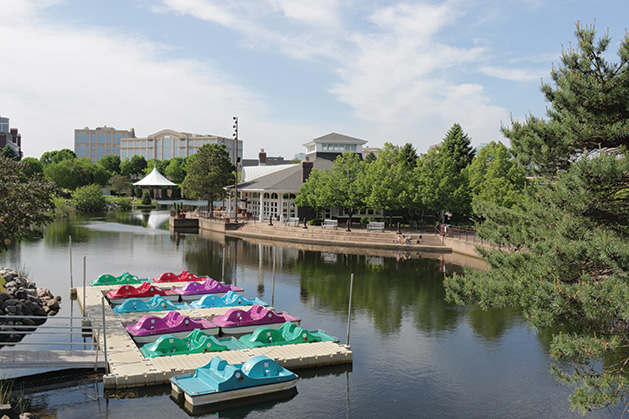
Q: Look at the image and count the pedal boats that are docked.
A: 11